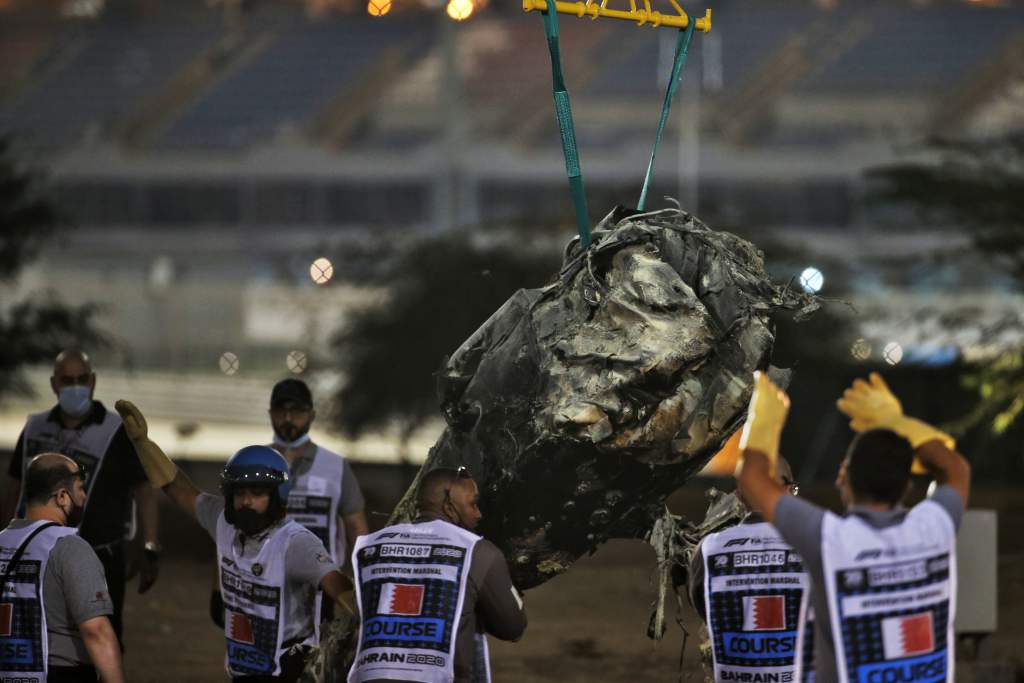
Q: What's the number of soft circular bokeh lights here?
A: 8